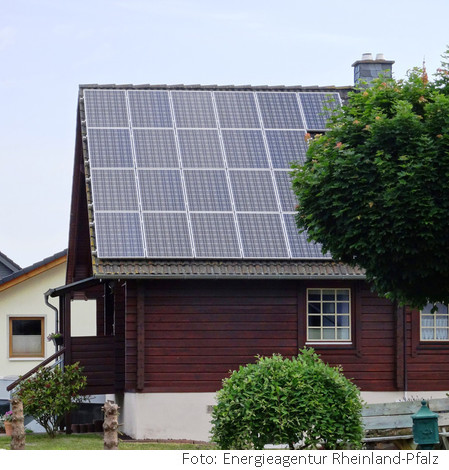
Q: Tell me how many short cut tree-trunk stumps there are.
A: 2